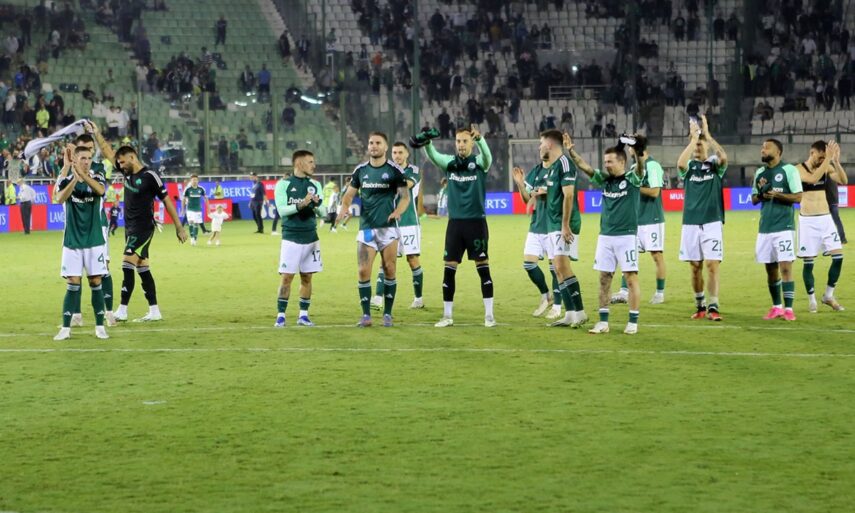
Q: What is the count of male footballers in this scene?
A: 15